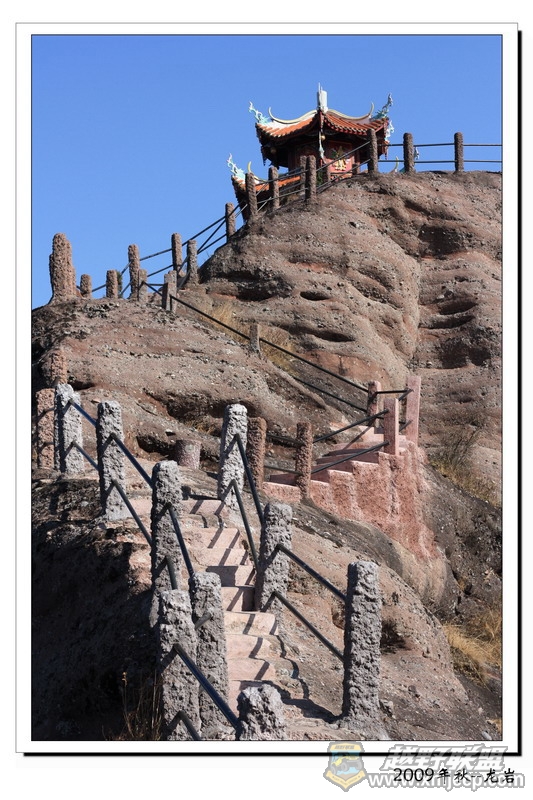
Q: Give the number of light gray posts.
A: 9